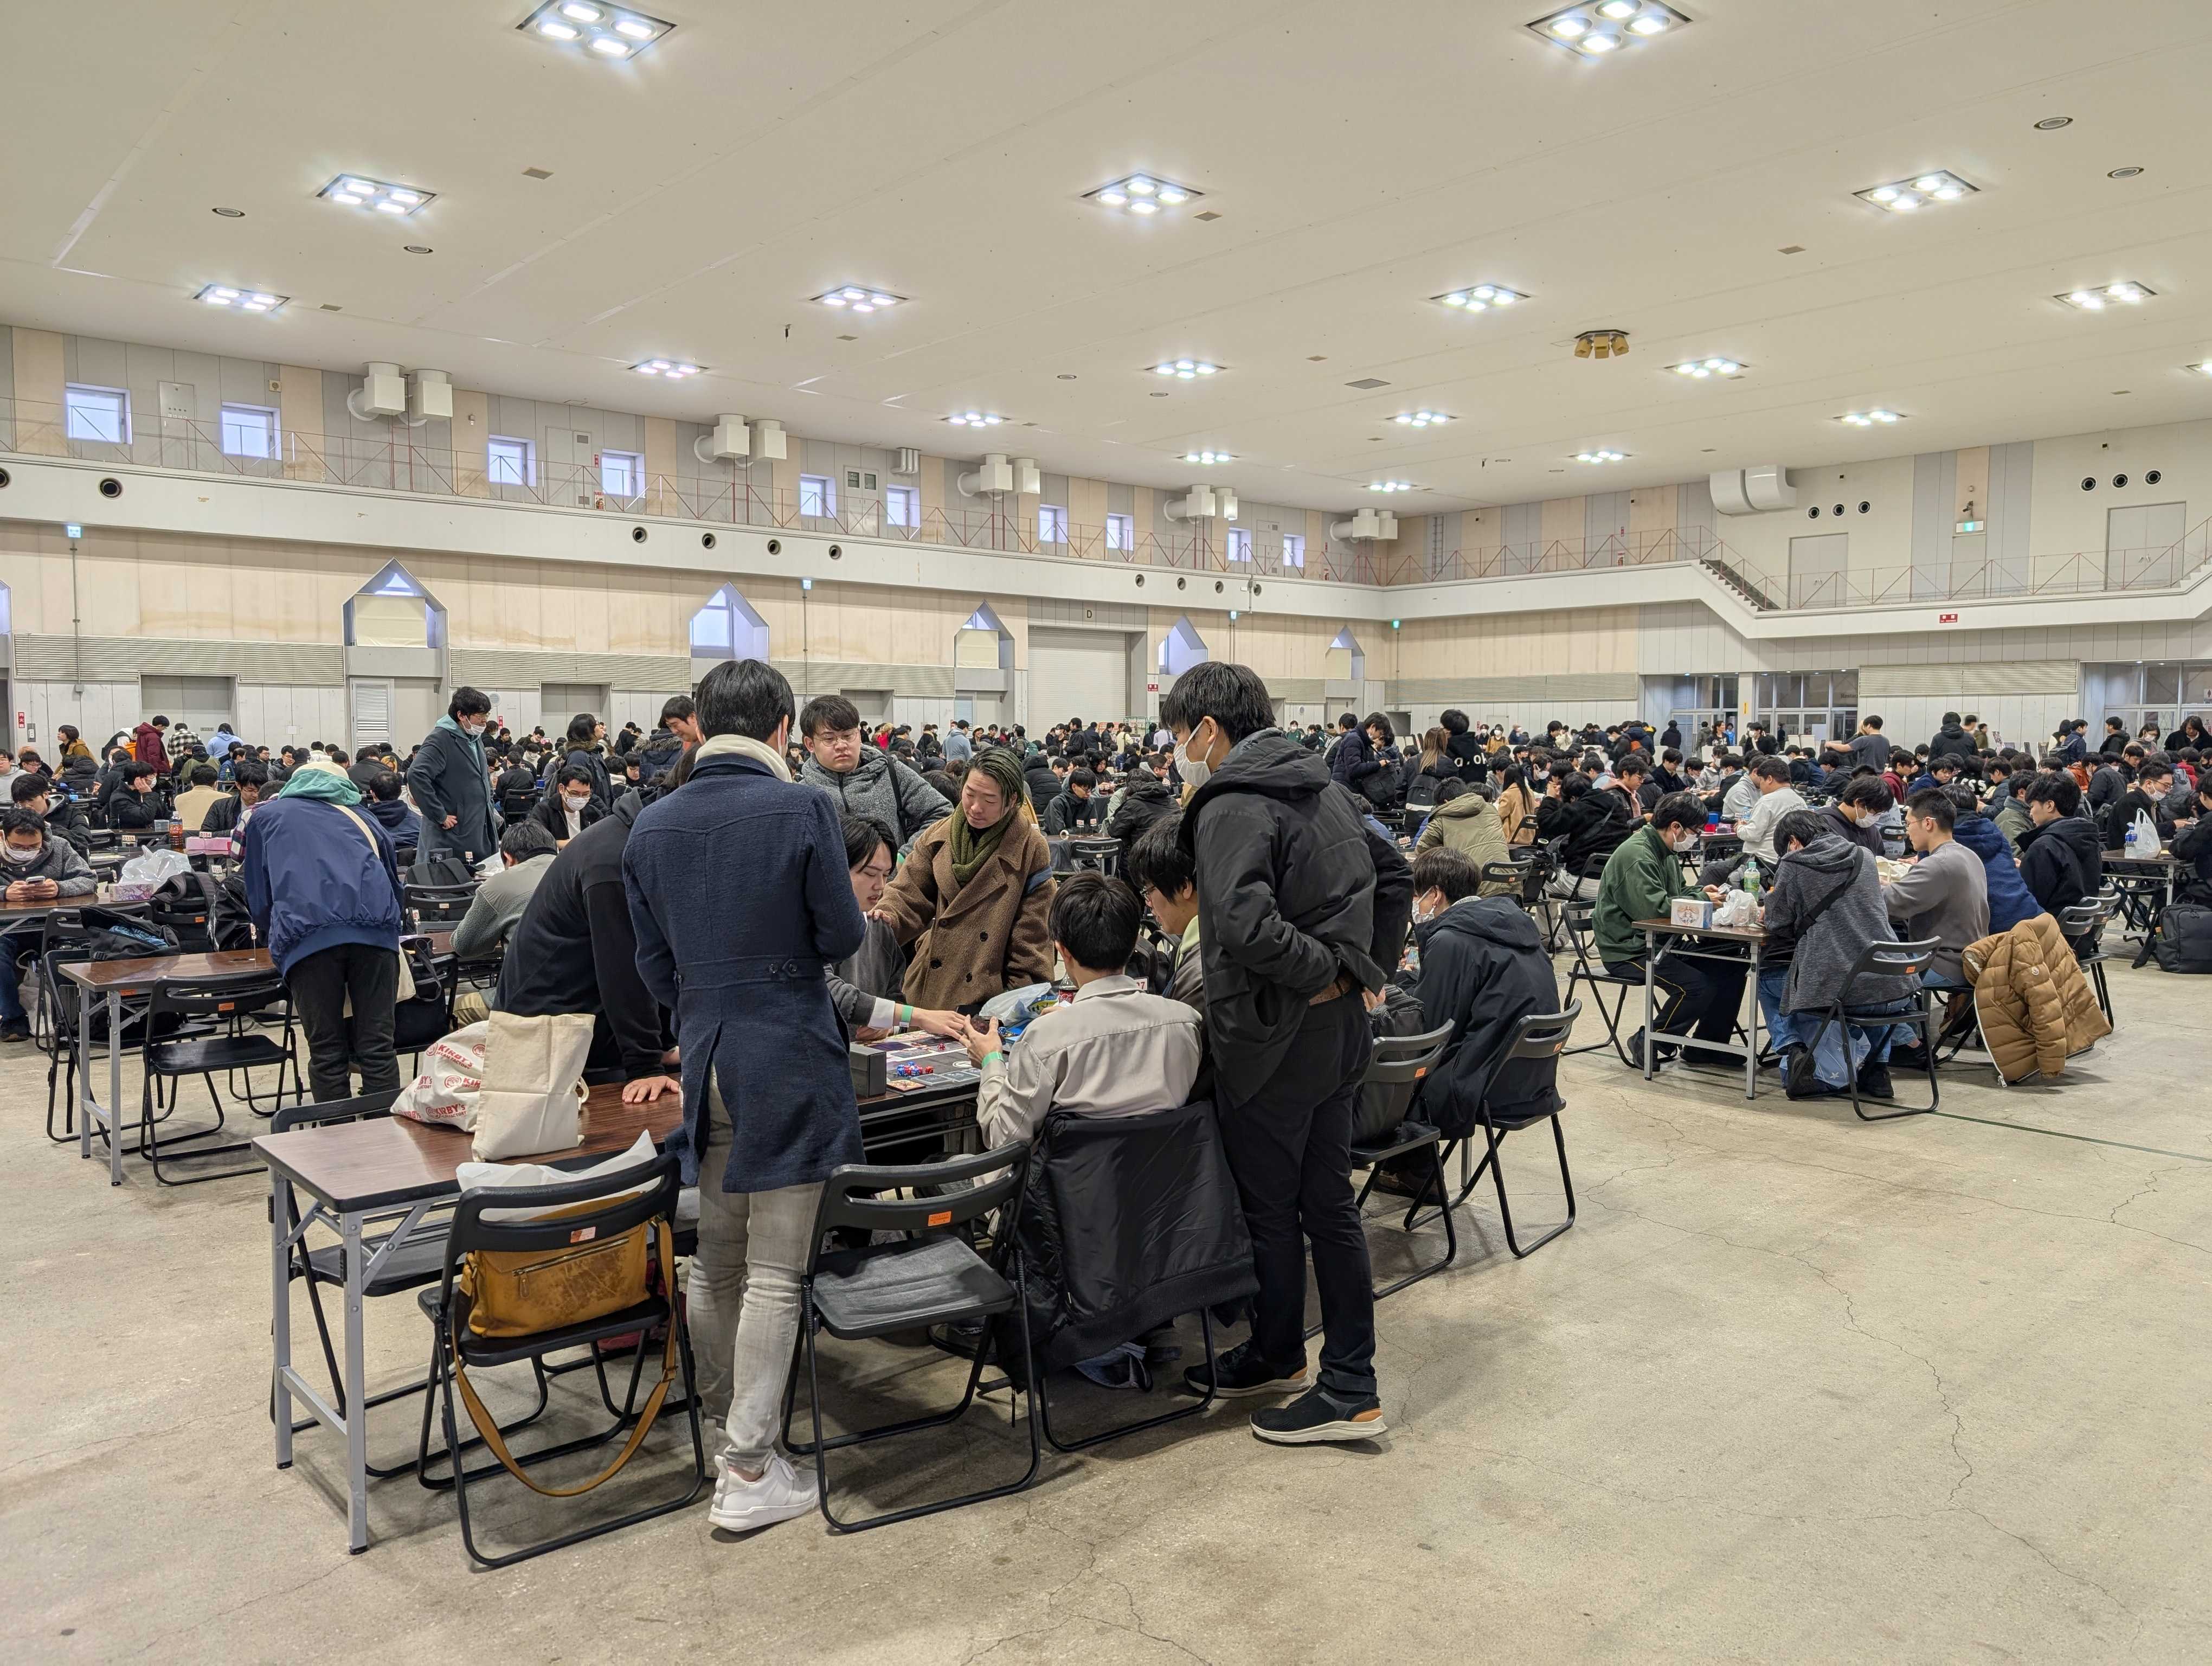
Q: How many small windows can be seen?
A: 10